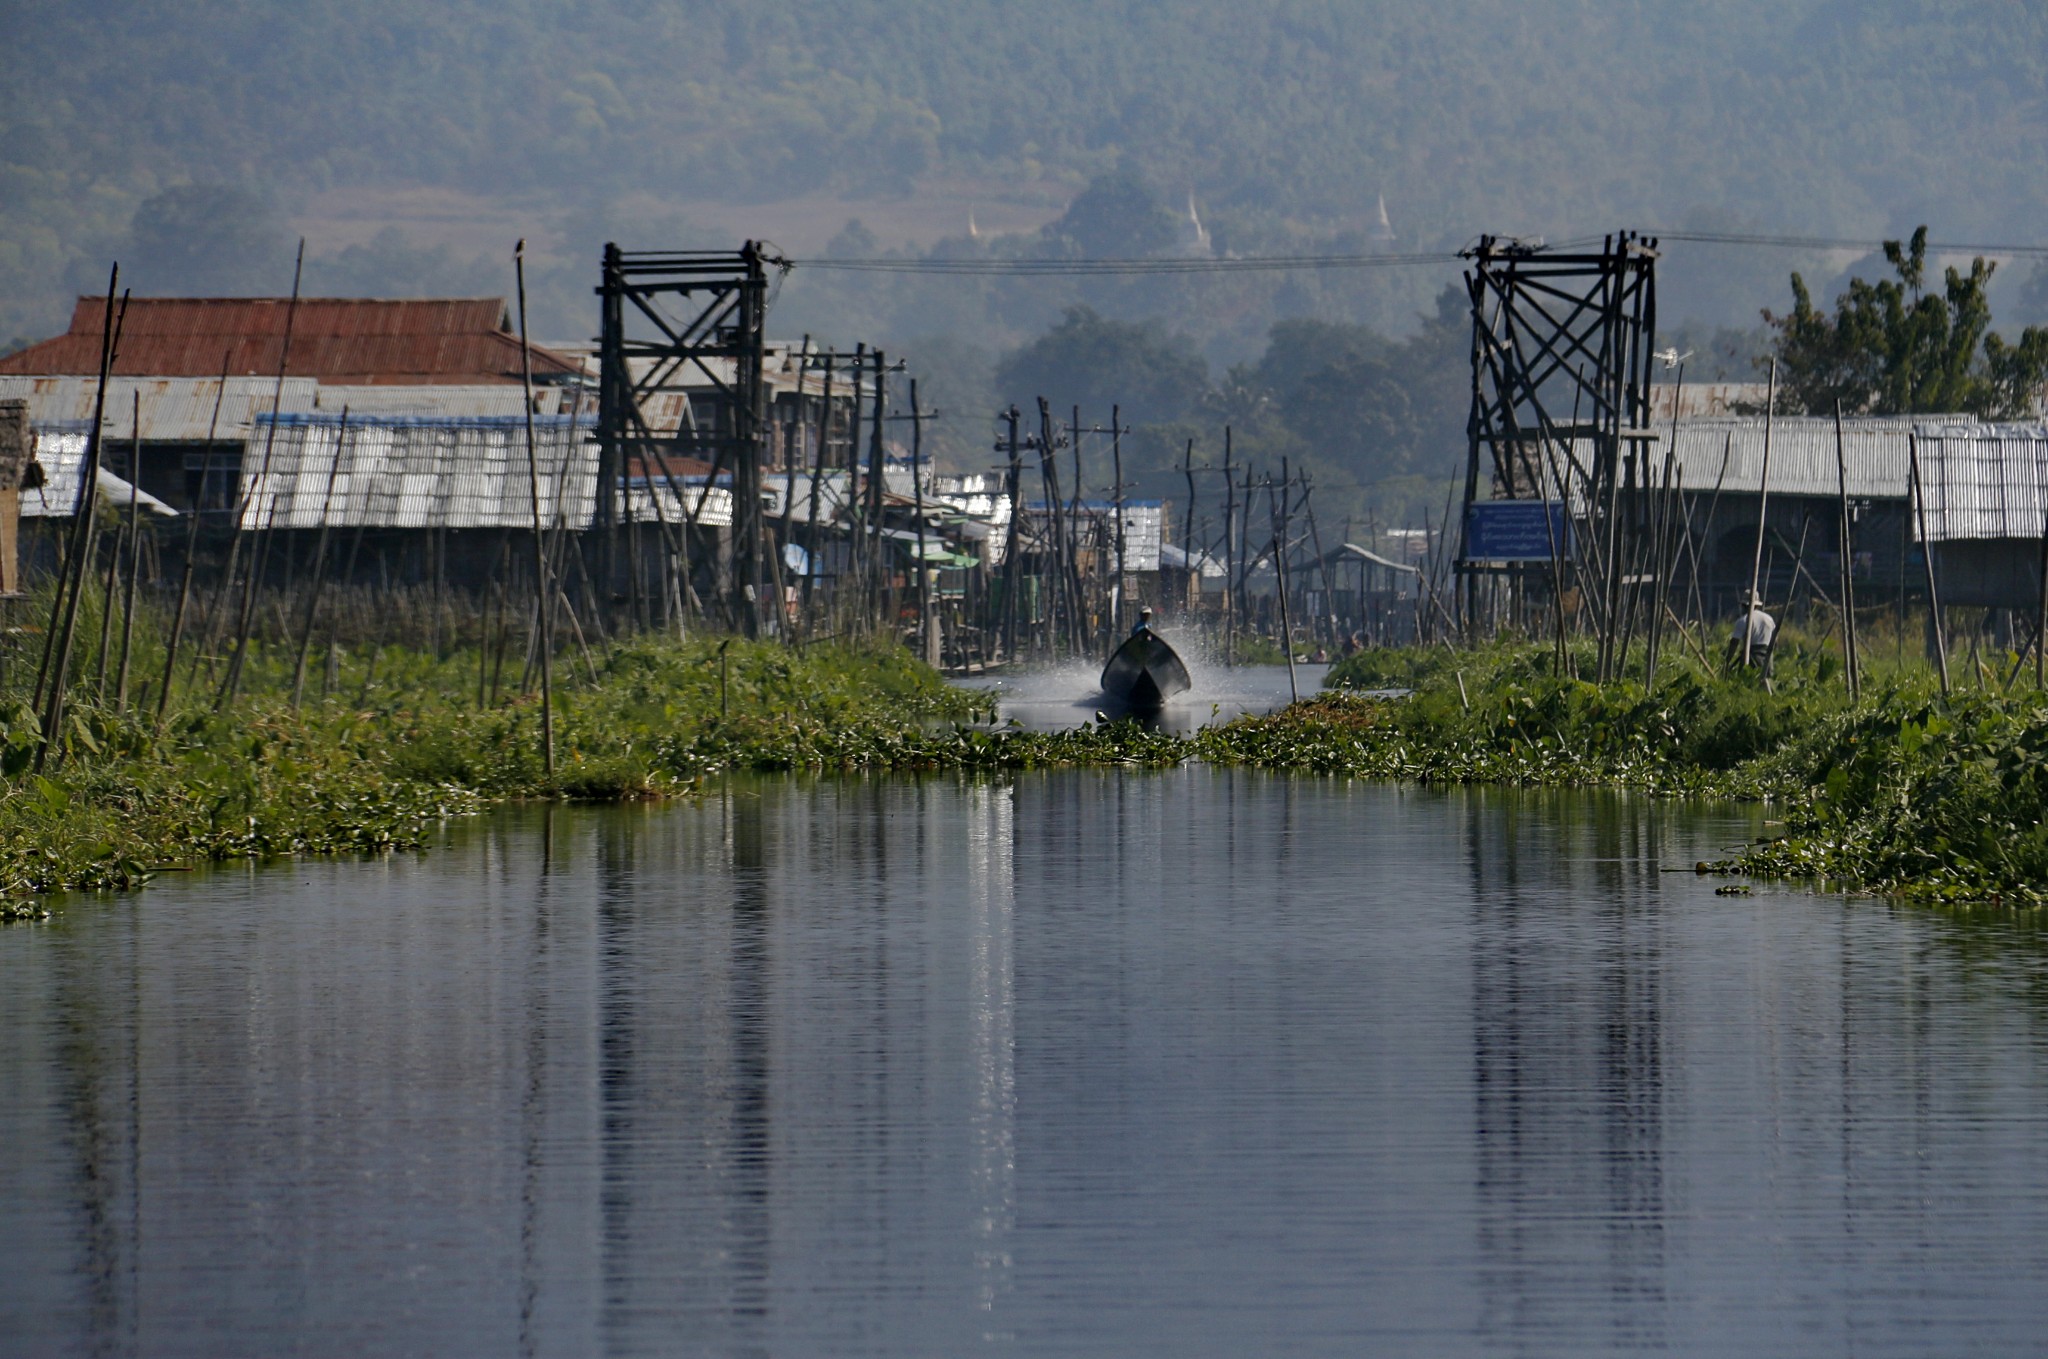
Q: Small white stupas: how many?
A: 3